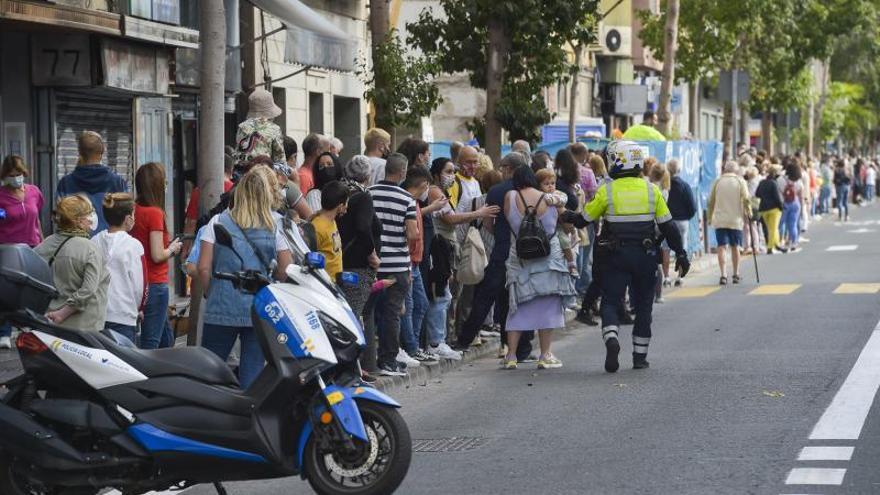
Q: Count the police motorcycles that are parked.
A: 1